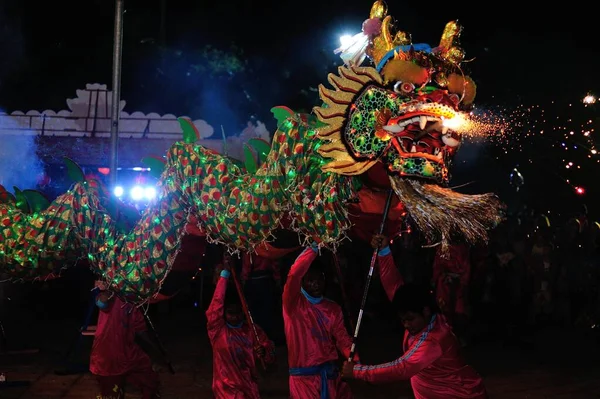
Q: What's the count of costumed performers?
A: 4